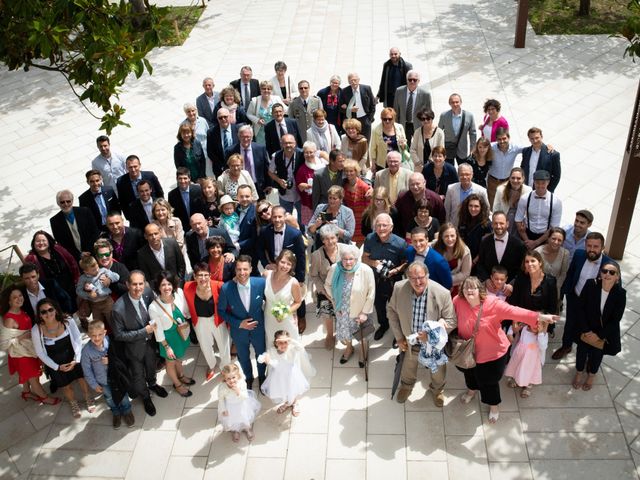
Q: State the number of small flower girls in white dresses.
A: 2